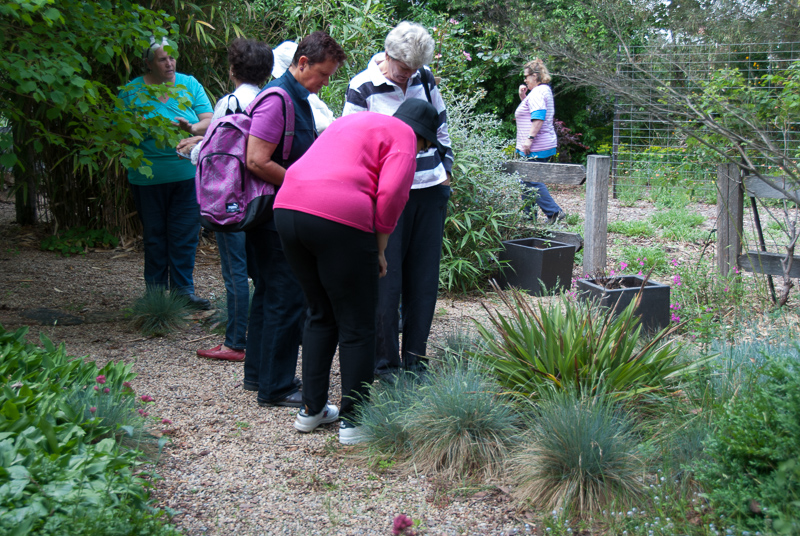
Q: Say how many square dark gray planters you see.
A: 2